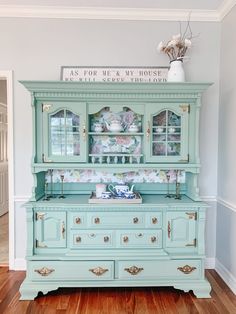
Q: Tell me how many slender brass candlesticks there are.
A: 6